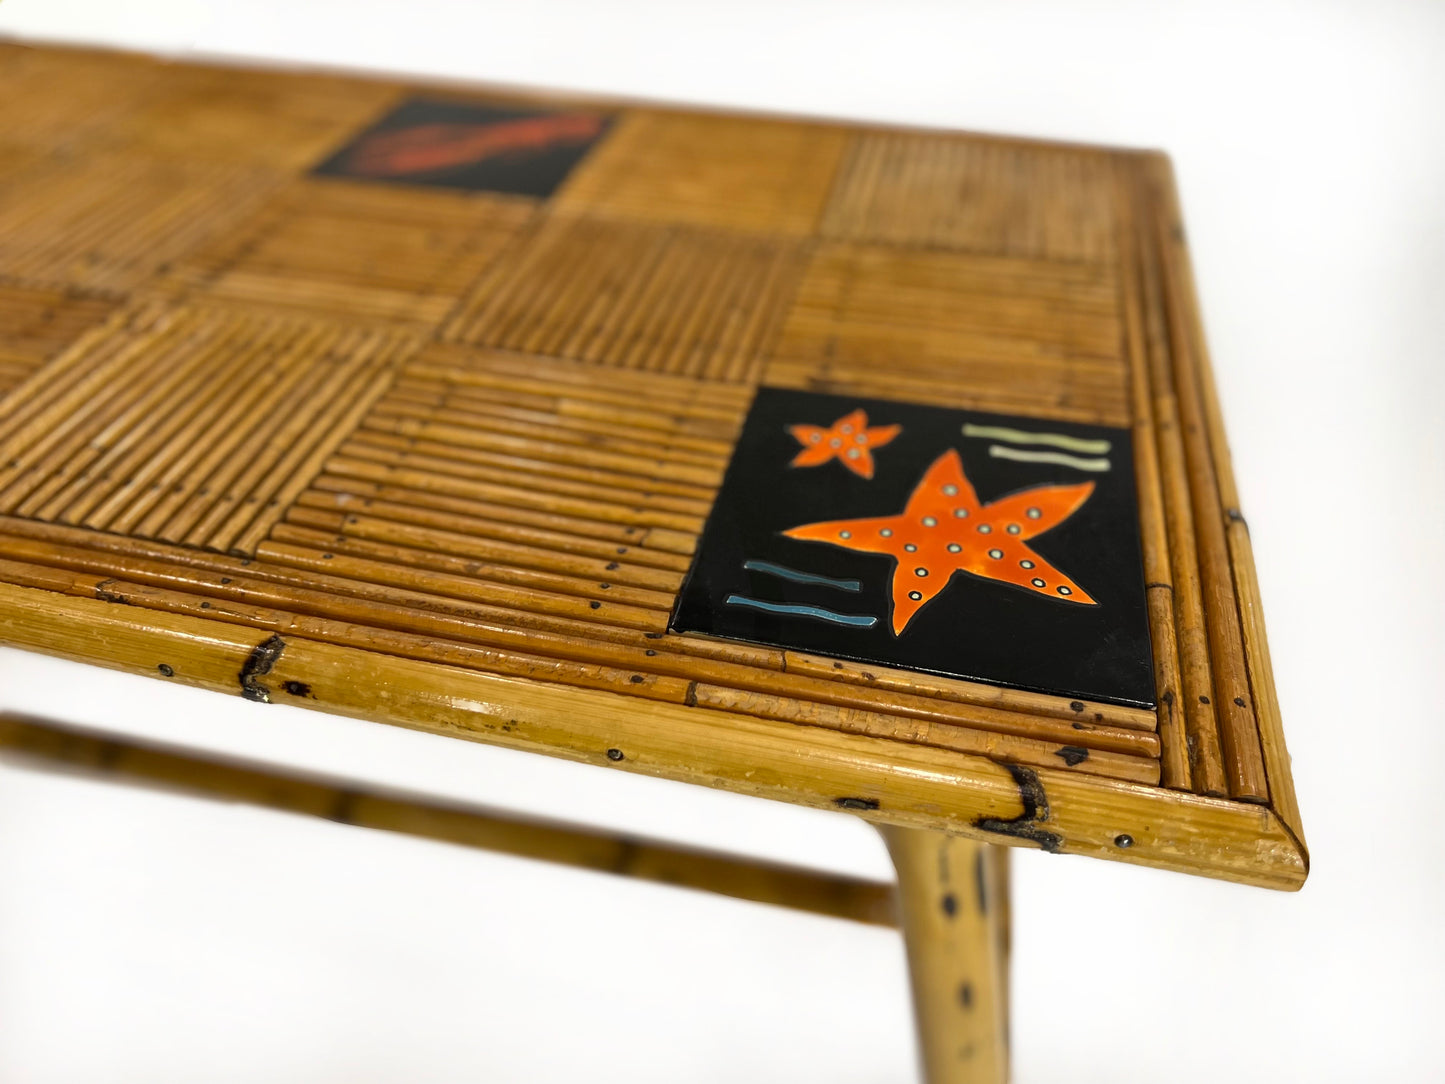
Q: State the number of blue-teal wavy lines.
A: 2